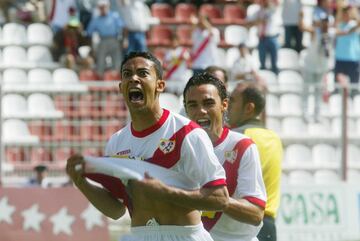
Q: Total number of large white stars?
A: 4